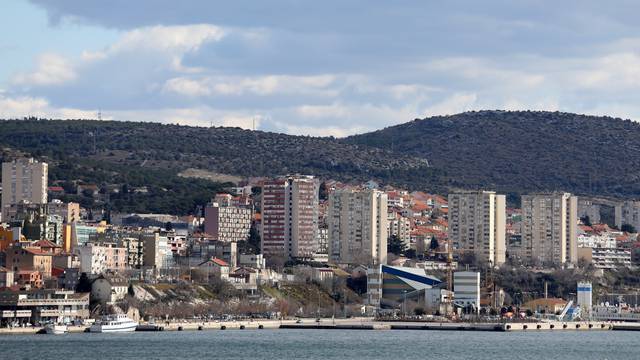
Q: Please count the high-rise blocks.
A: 5